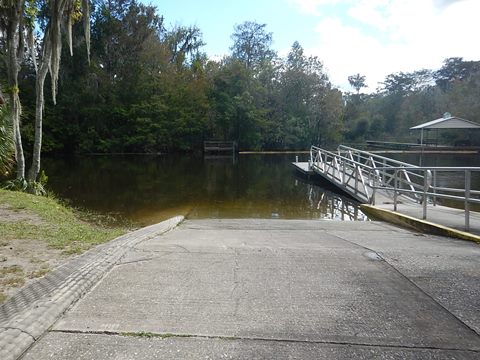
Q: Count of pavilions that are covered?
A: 1